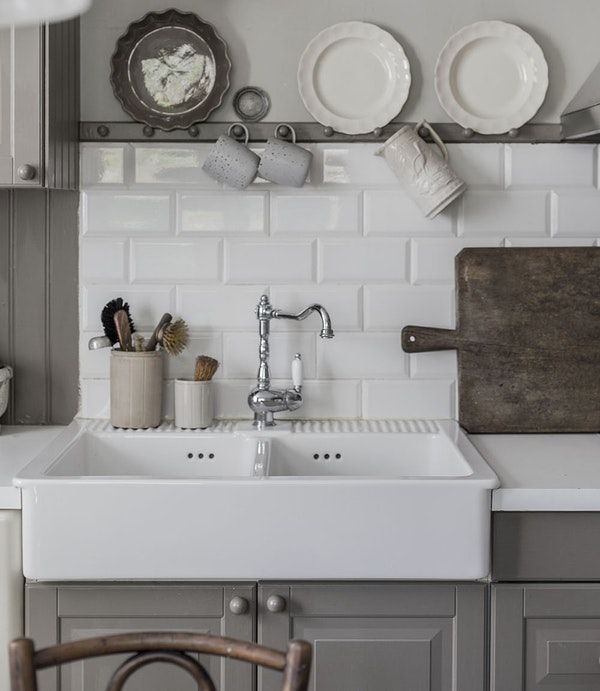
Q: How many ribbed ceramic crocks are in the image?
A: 2